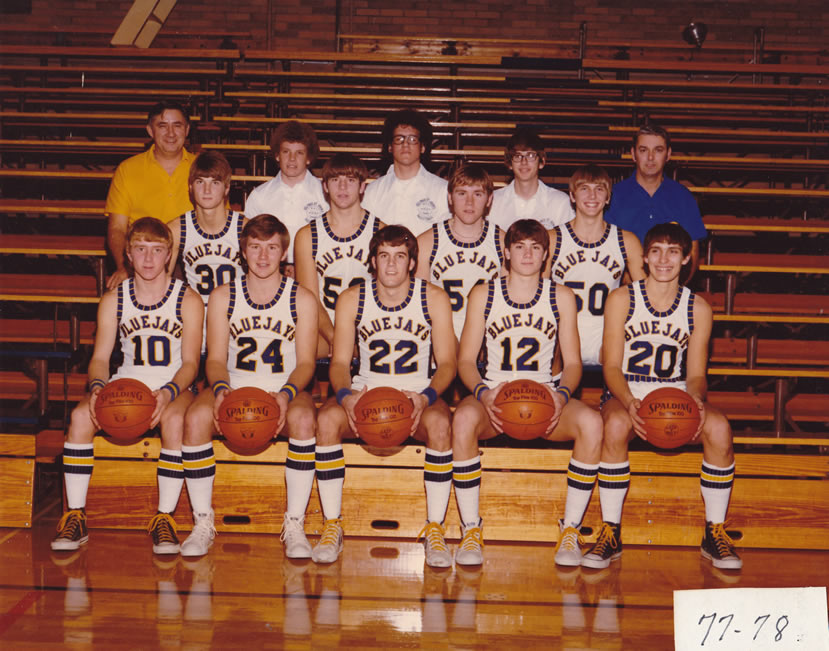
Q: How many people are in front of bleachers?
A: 14